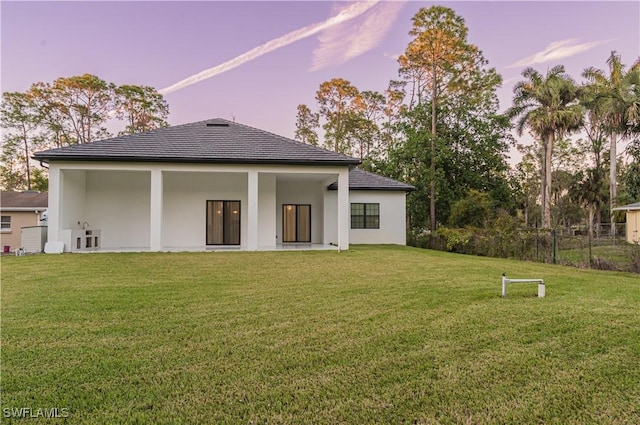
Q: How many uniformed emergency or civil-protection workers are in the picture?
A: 0